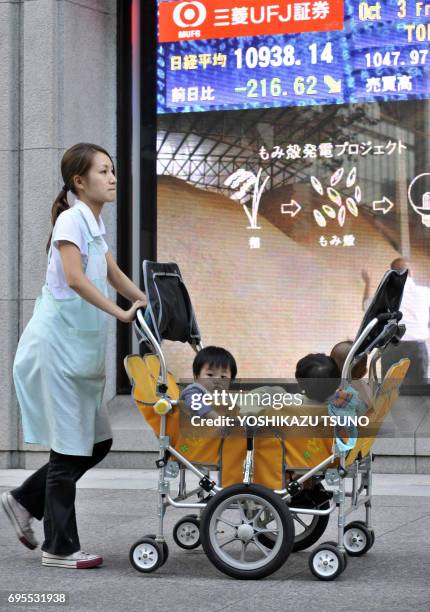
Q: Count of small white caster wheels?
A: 4